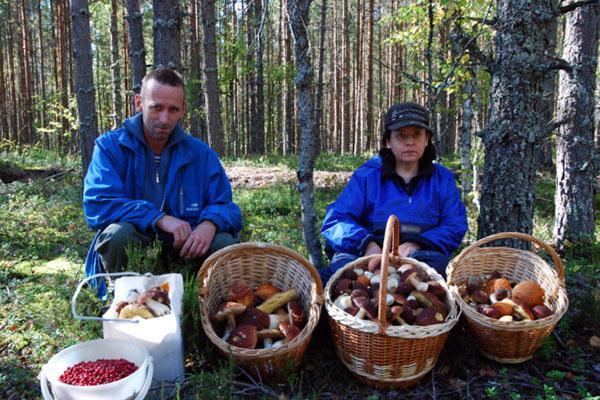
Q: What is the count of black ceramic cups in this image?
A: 0